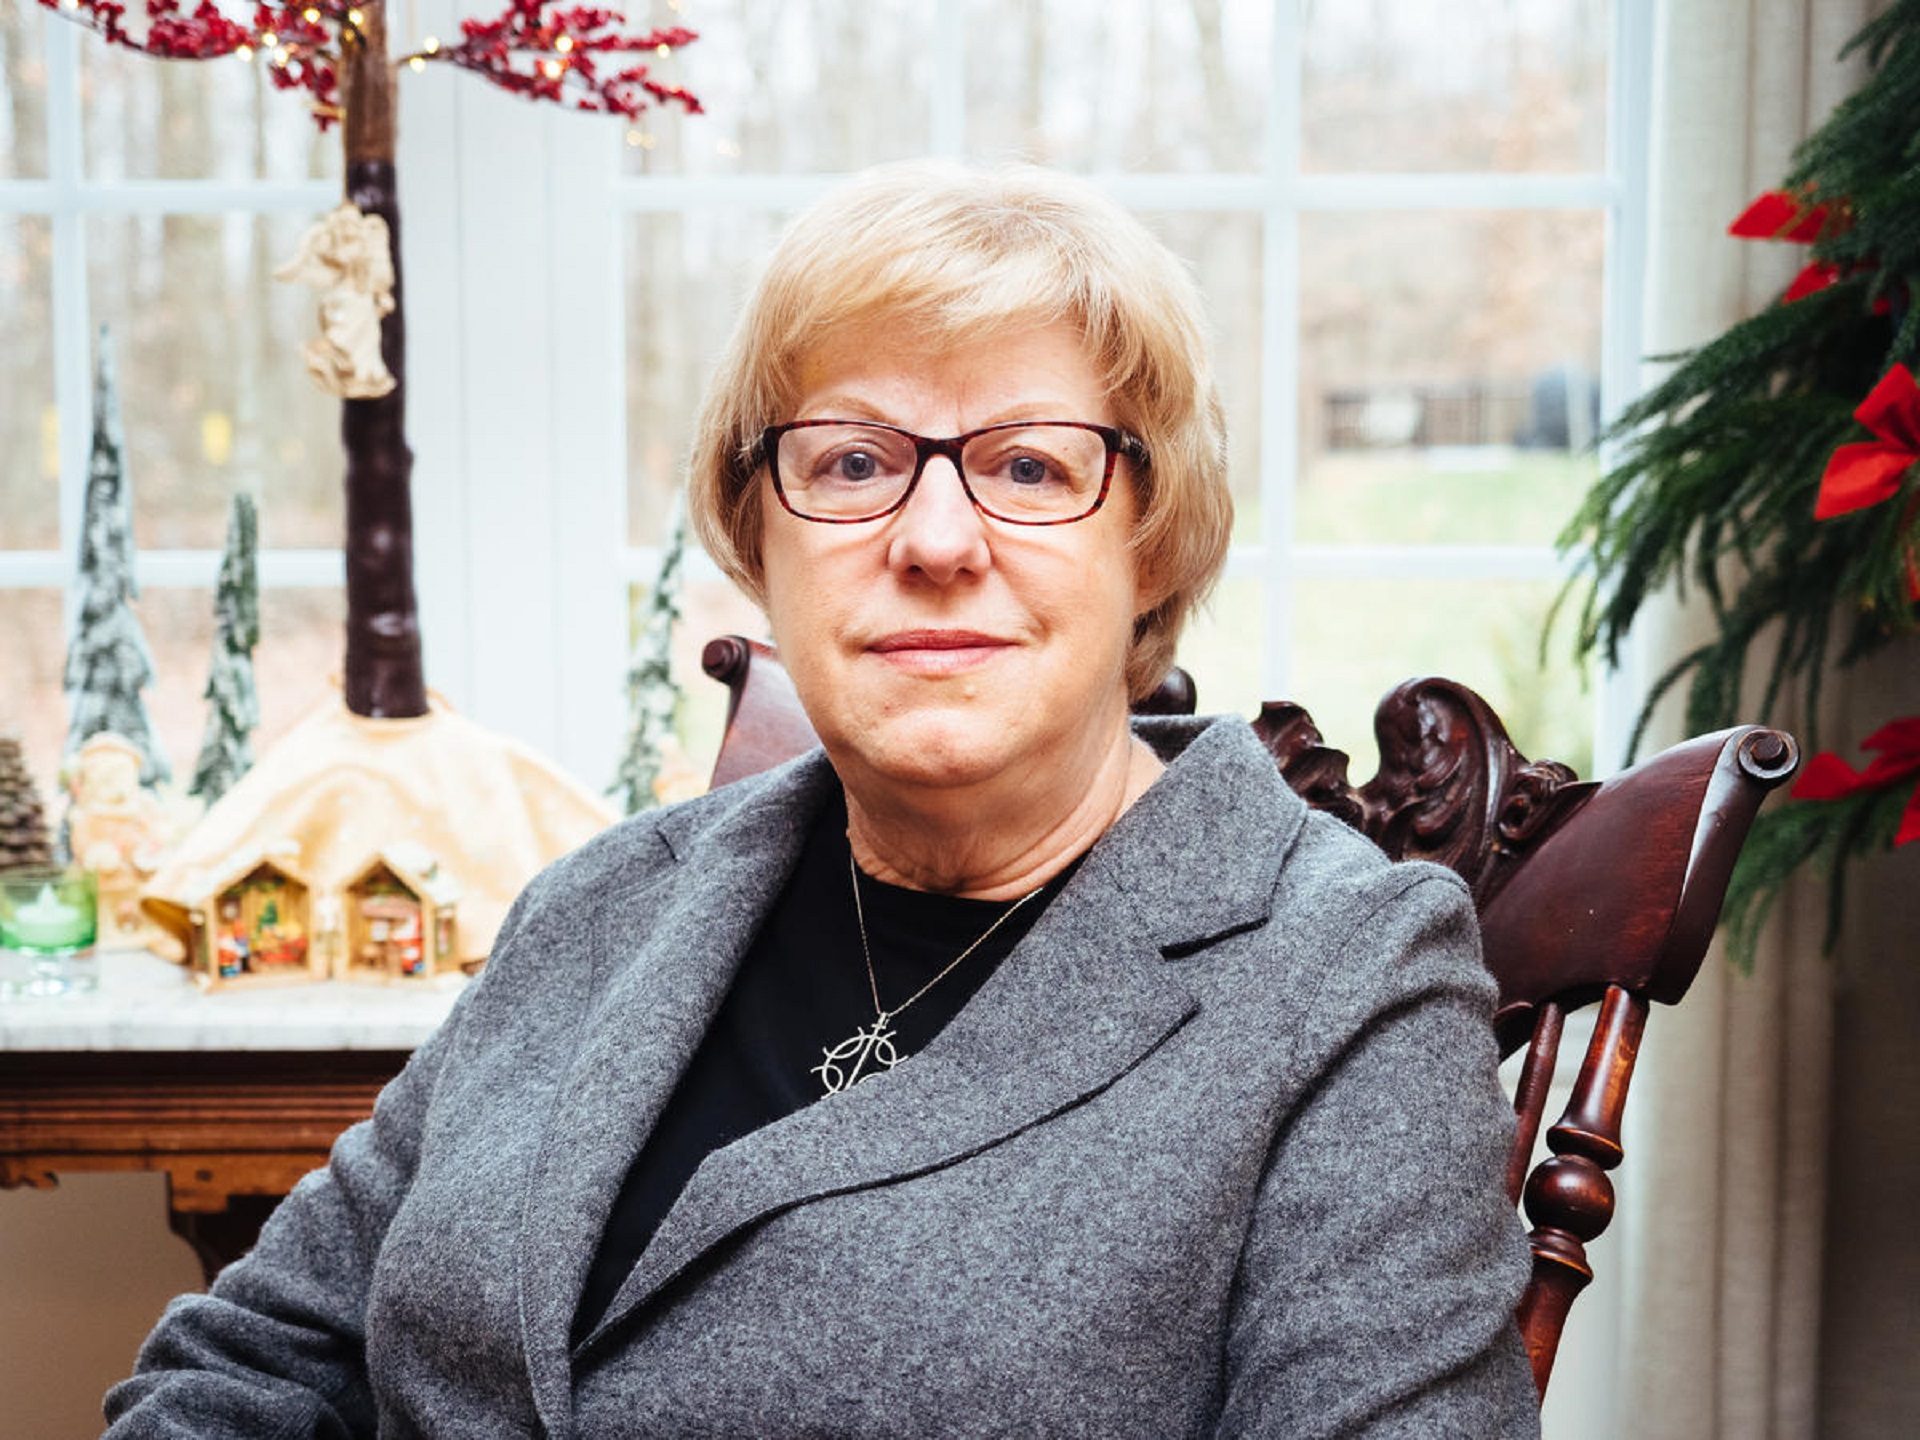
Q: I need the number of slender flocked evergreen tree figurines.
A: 3